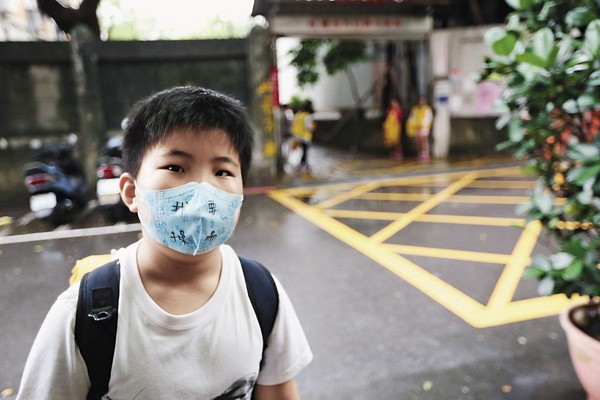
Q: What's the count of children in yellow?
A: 3